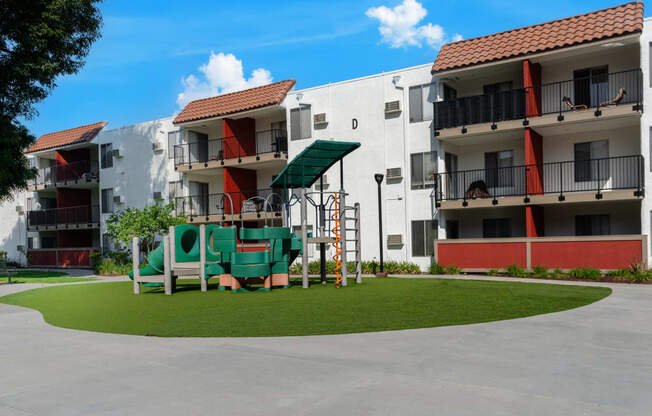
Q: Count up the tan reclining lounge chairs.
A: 2